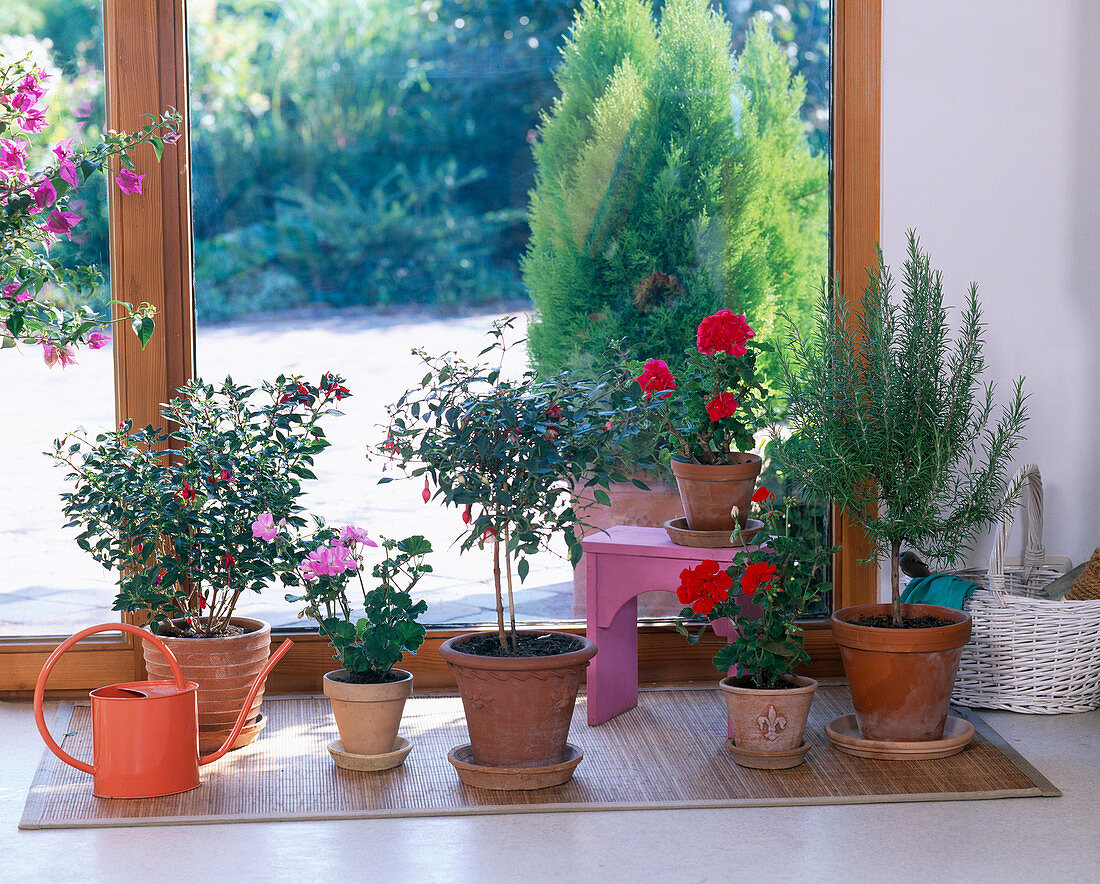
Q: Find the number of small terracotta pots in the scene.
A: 3